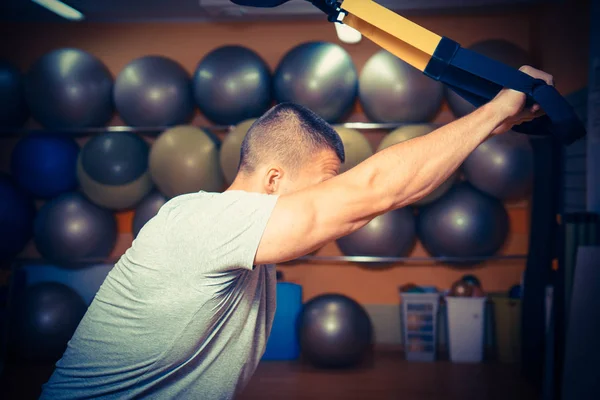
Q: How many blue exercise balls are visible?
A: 2